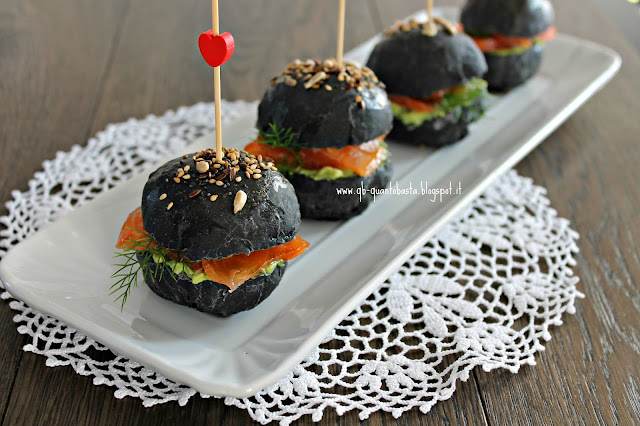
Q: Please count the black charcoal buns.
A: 4